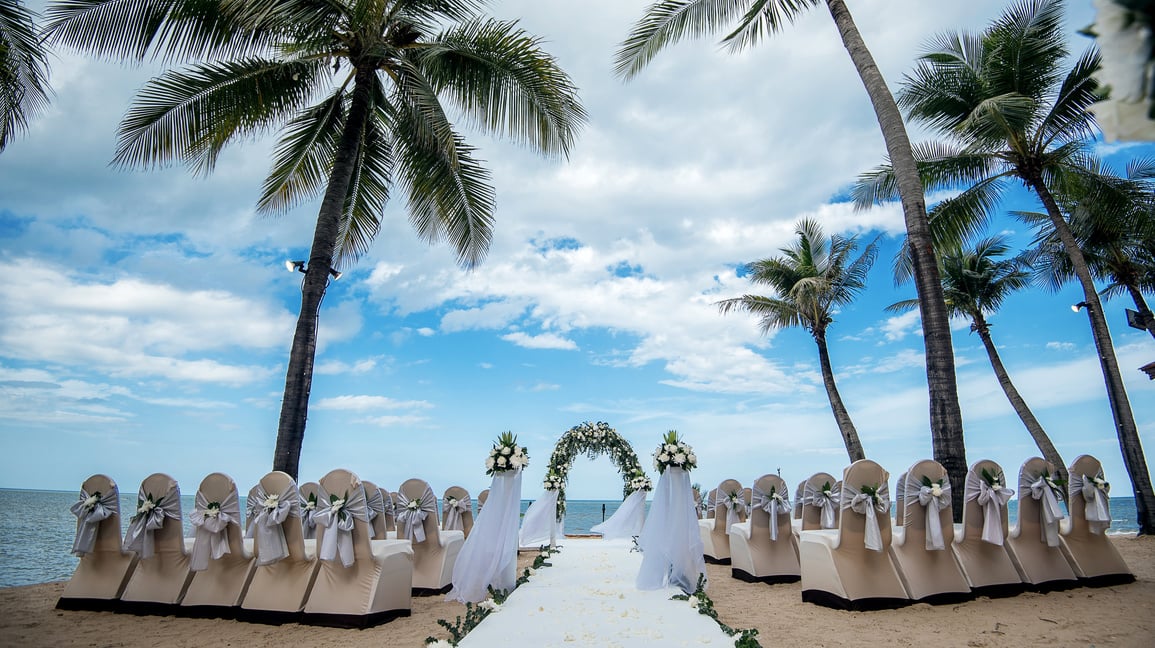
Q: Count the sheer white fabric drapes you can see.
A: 4